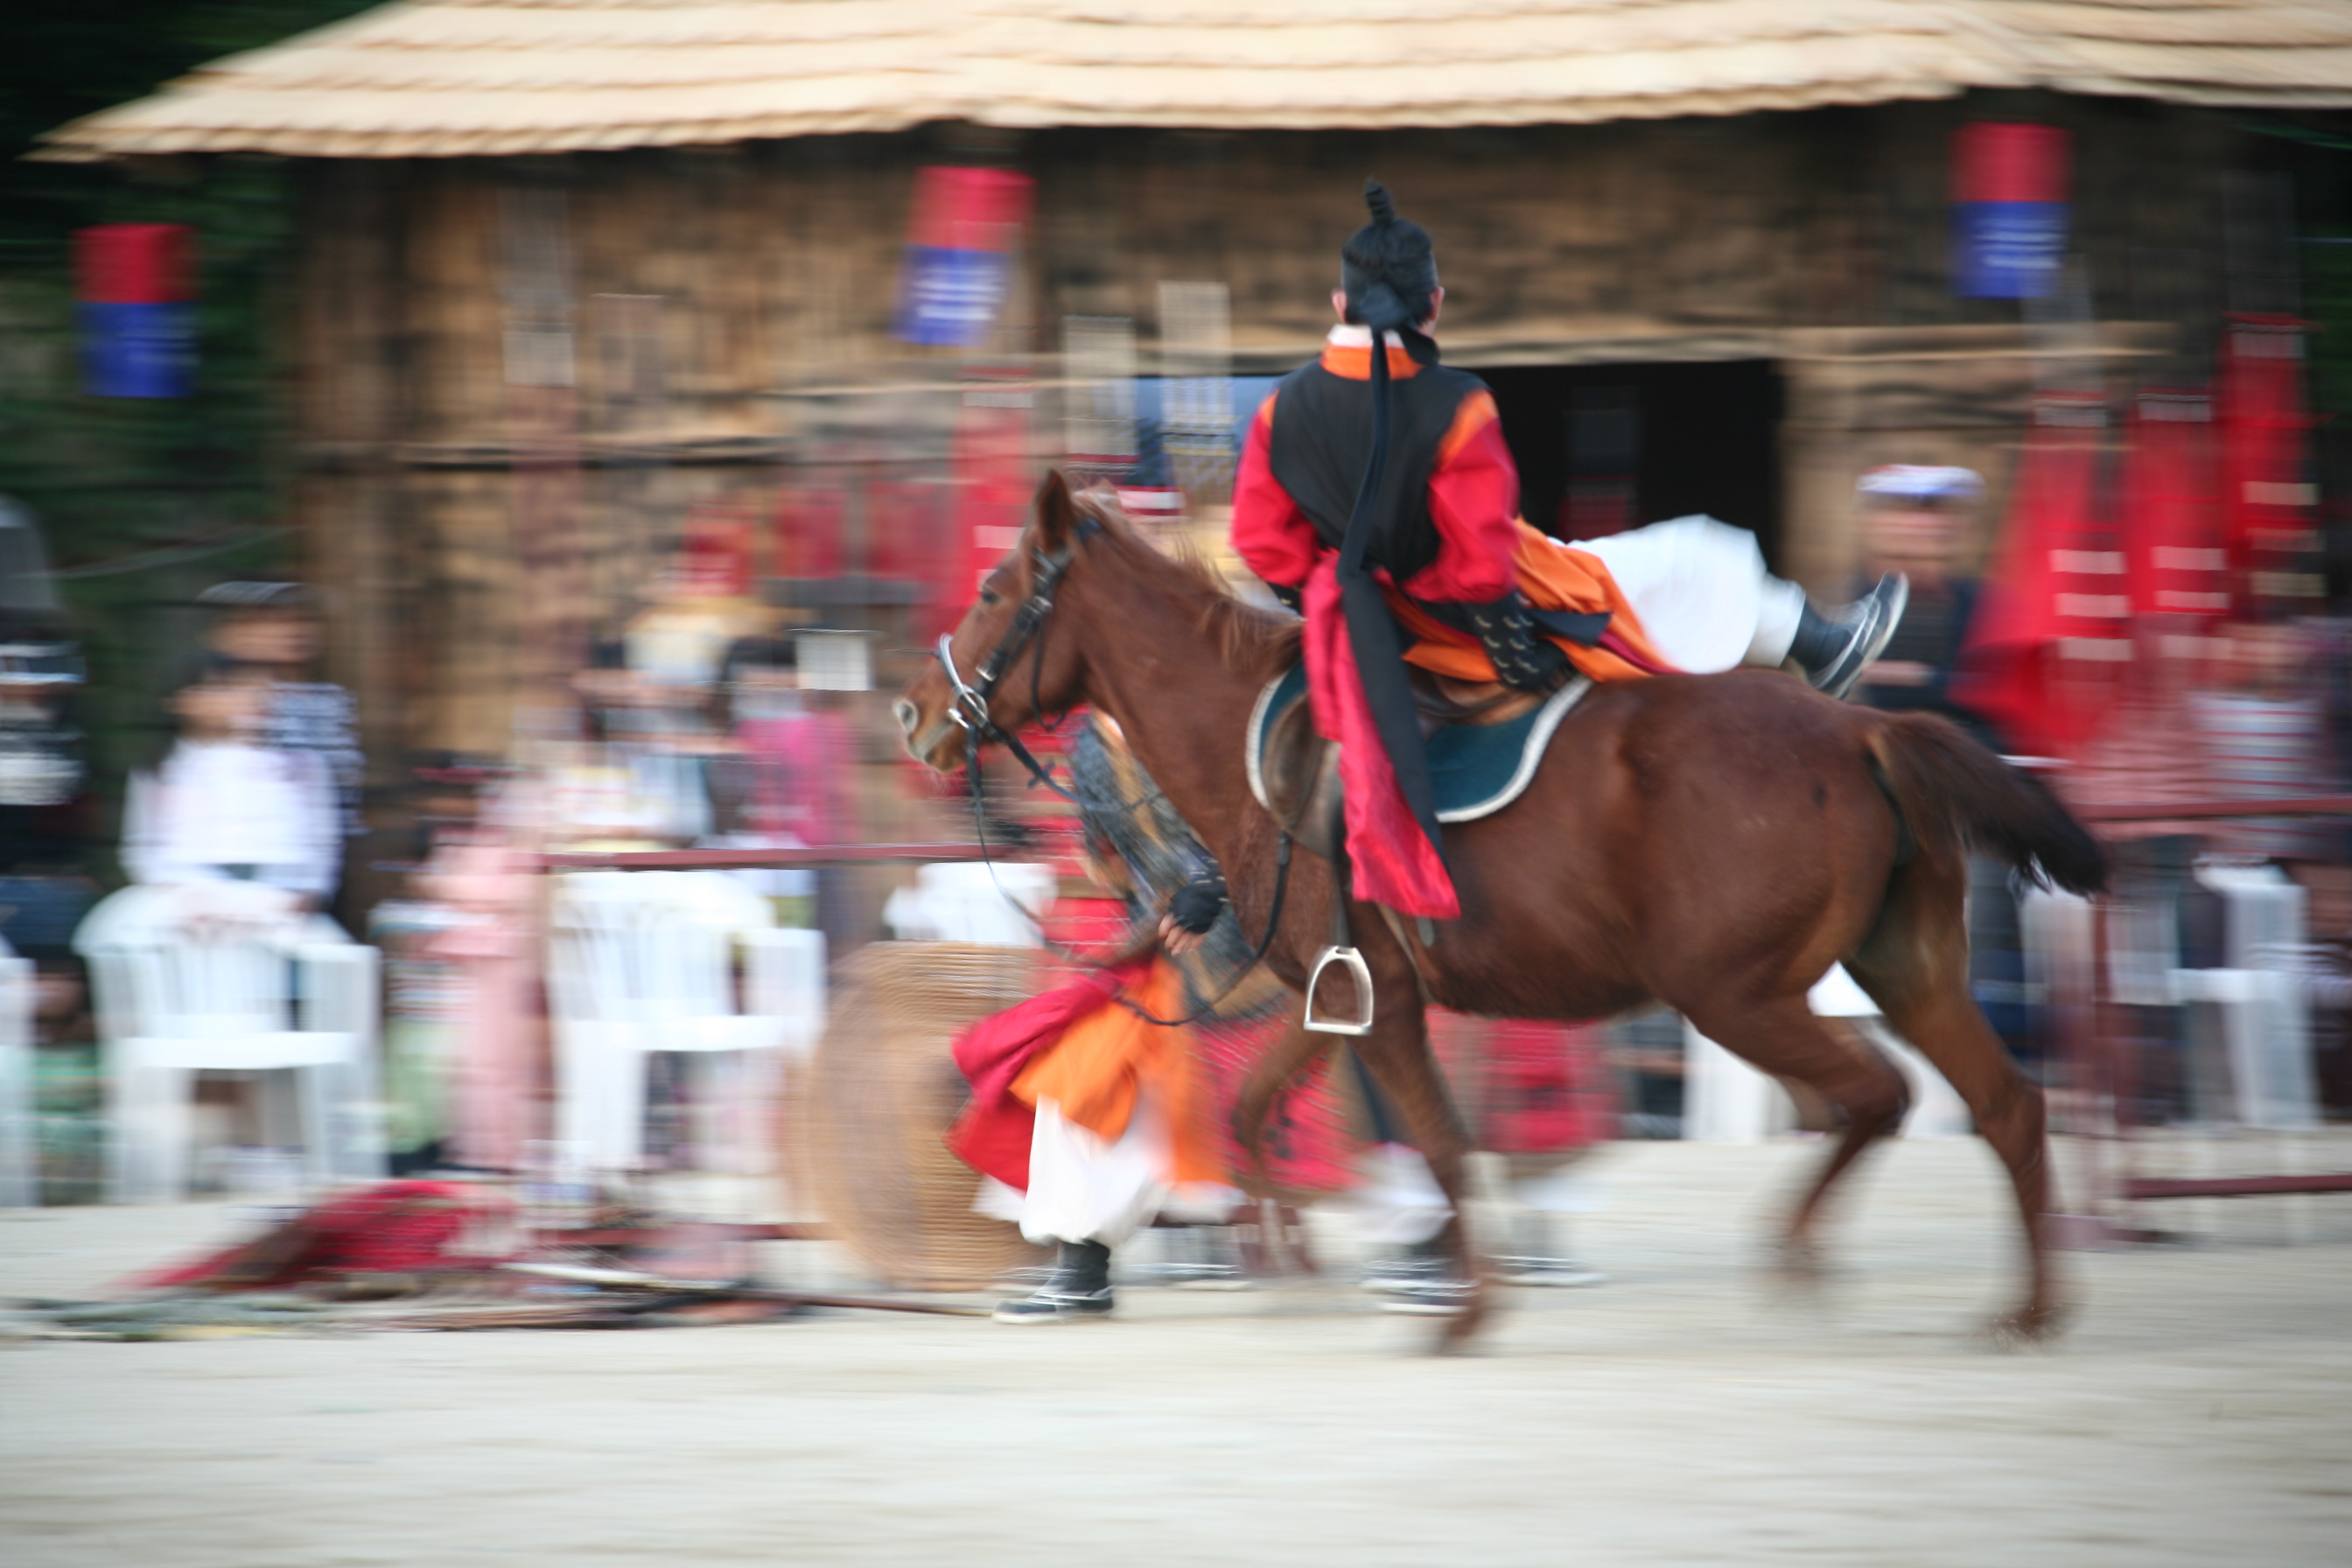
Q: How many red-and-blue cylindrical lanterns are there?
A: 3